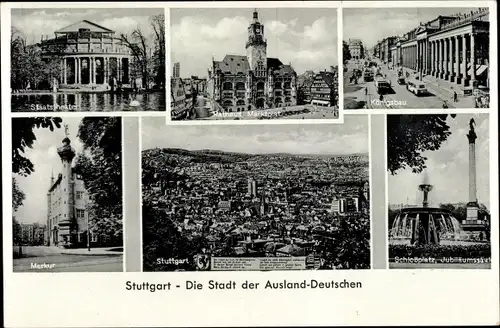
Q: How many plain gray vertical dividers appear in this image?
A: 2